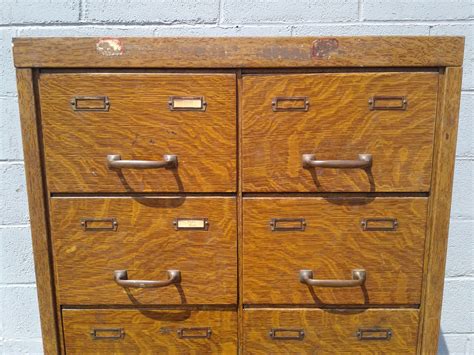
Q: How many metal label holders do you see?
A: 12